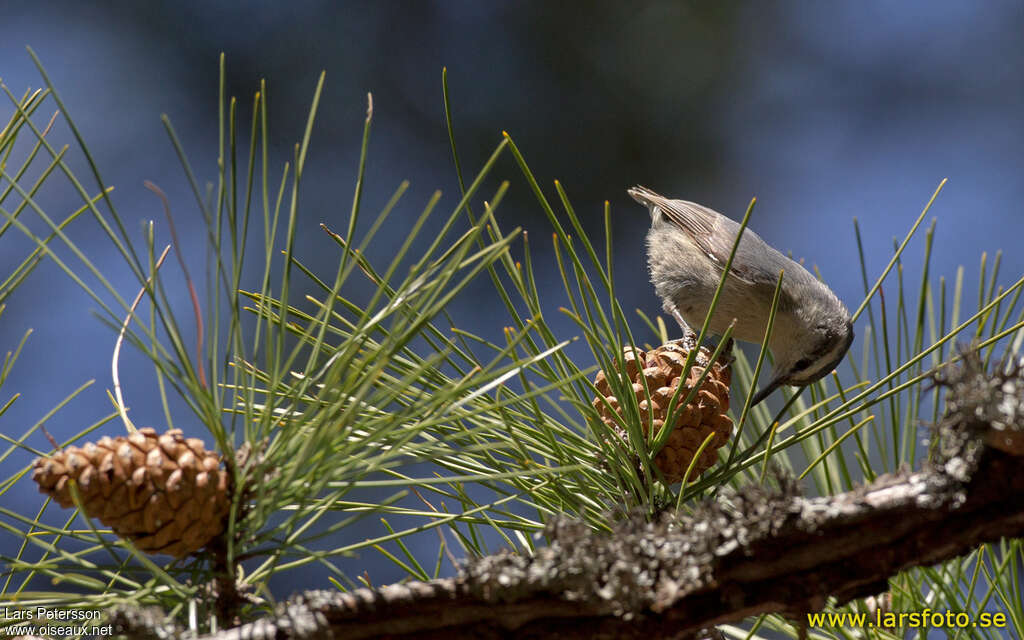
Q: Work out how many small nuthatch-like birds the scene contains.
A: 1